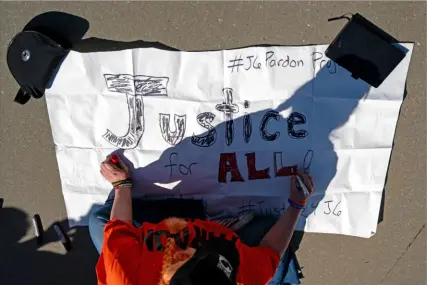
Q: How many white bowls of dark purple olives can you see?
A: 0